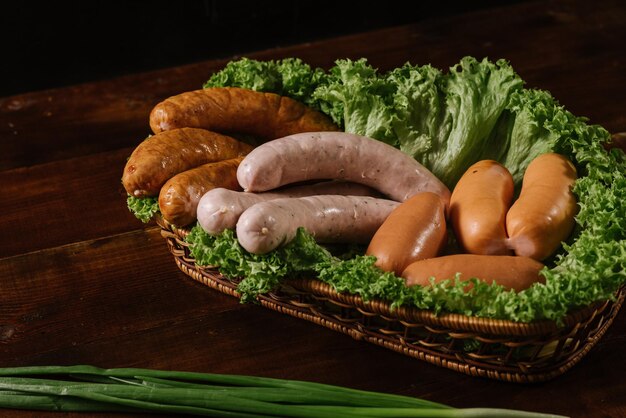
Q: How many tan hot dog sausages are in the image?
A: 4